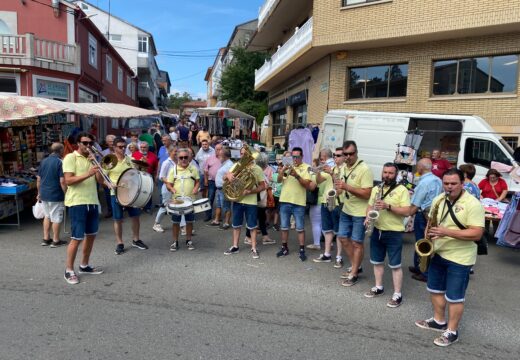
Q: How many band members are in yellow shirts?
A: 9